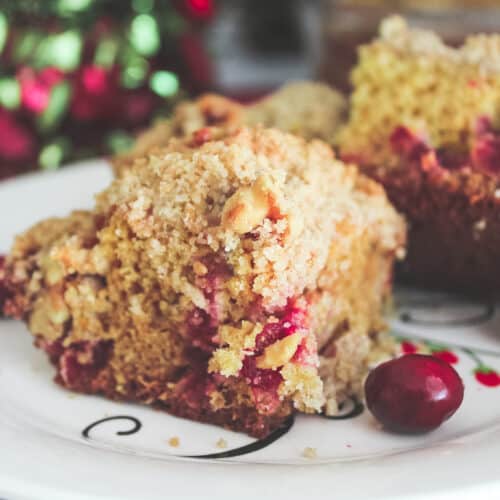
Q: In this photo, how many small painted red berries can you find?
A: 3